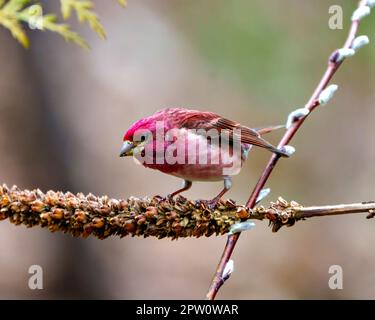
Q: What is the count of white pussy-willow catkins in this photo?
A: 10